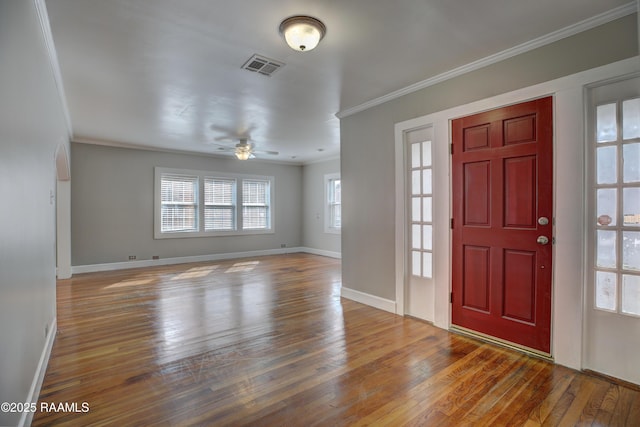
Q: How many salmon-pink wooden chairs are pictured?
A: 0